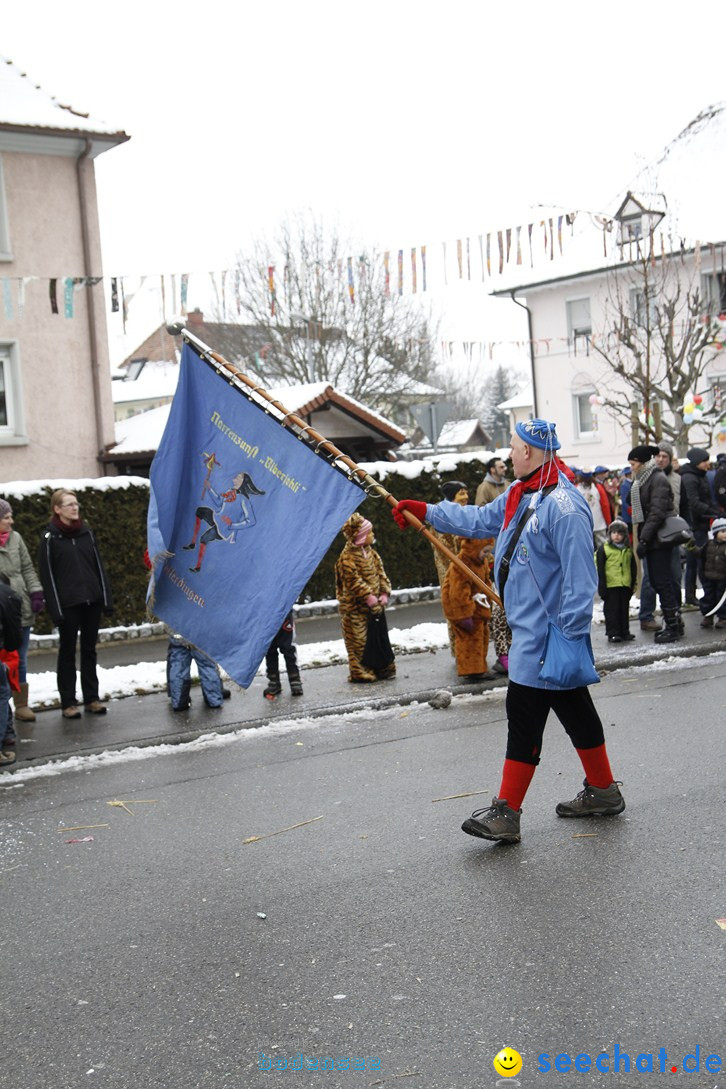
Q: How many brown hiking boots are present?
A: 2